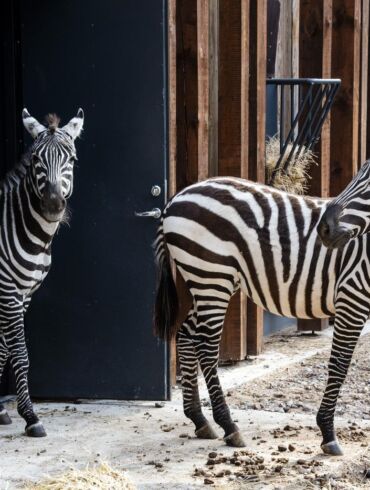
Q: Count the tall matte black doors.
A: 1